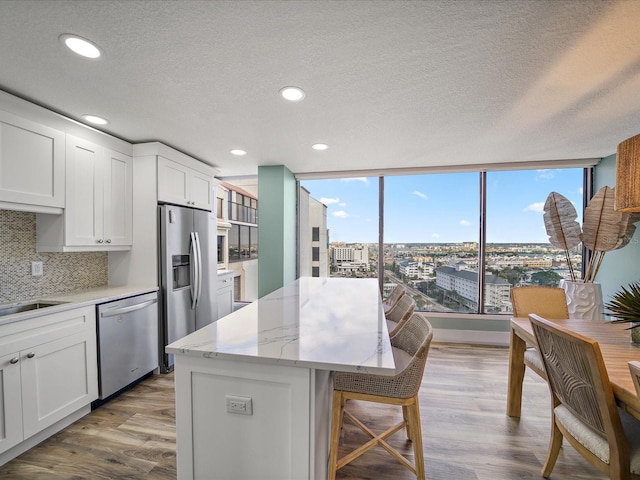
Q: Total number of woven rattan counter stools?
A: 3